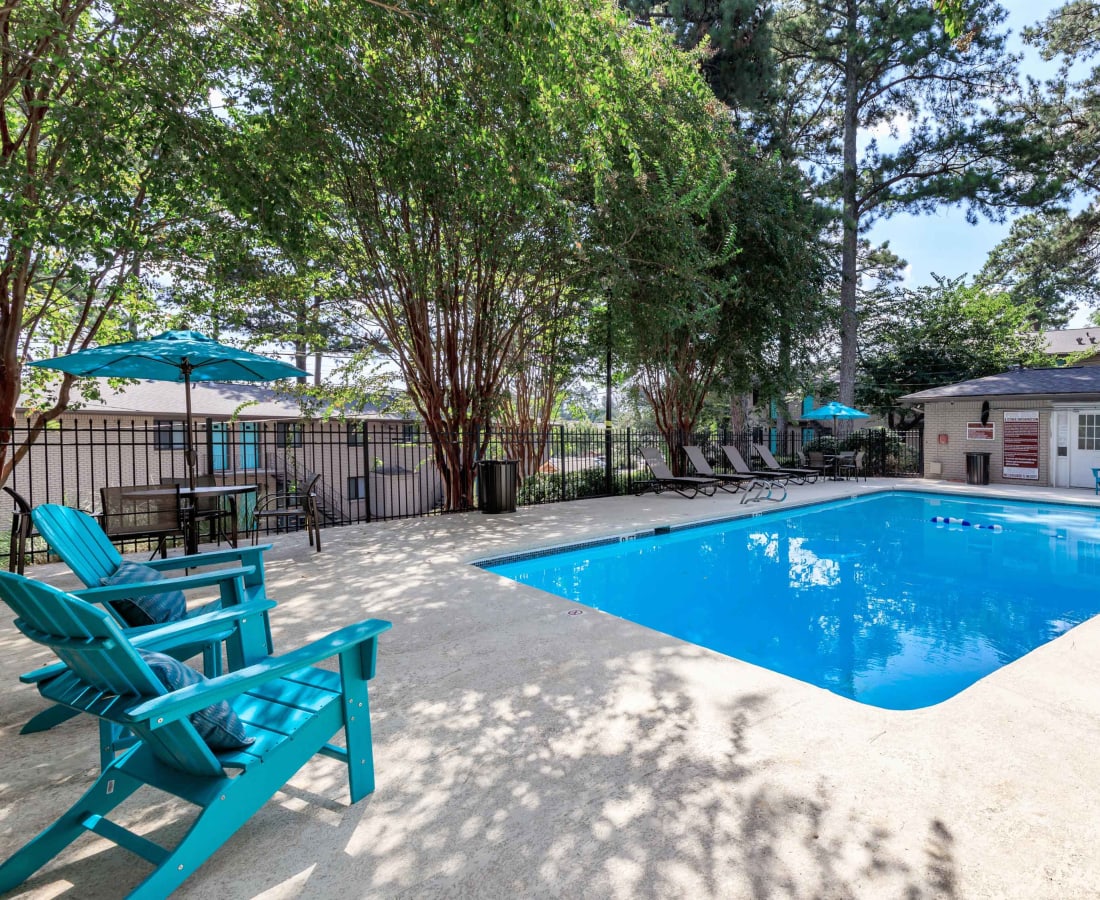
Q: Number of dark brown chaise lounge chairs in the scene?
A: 4